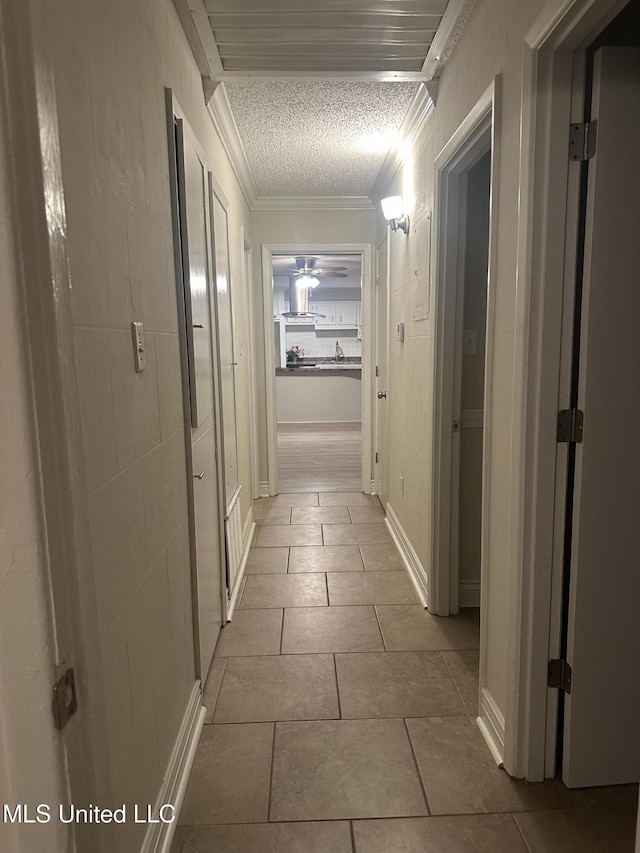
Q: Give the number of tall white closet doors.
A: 2